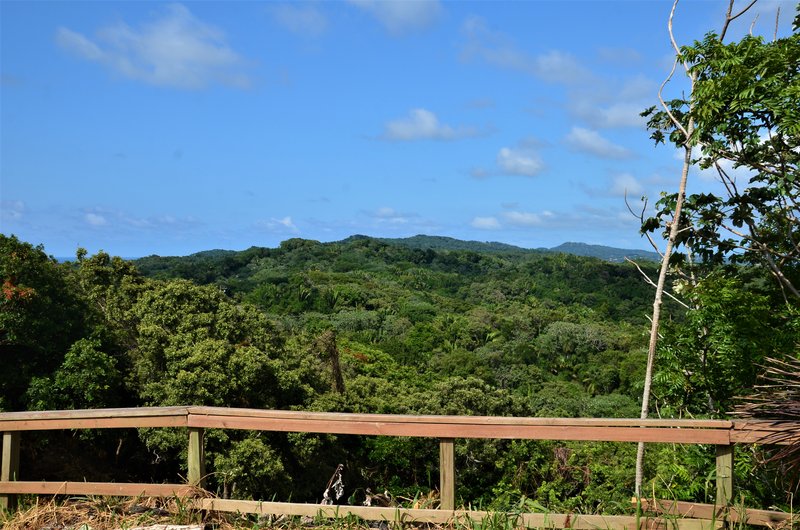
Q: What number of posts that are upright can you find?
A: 4